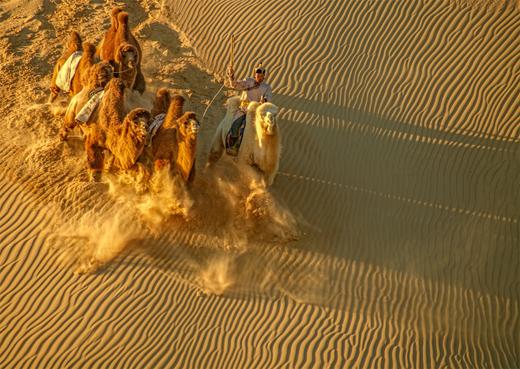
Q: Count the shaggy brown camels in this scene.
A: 4